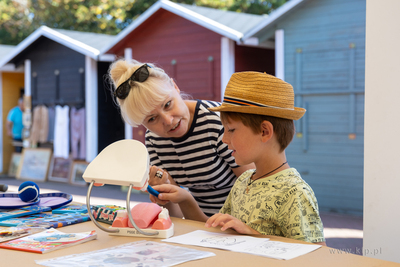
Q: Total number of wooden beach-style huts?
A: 4